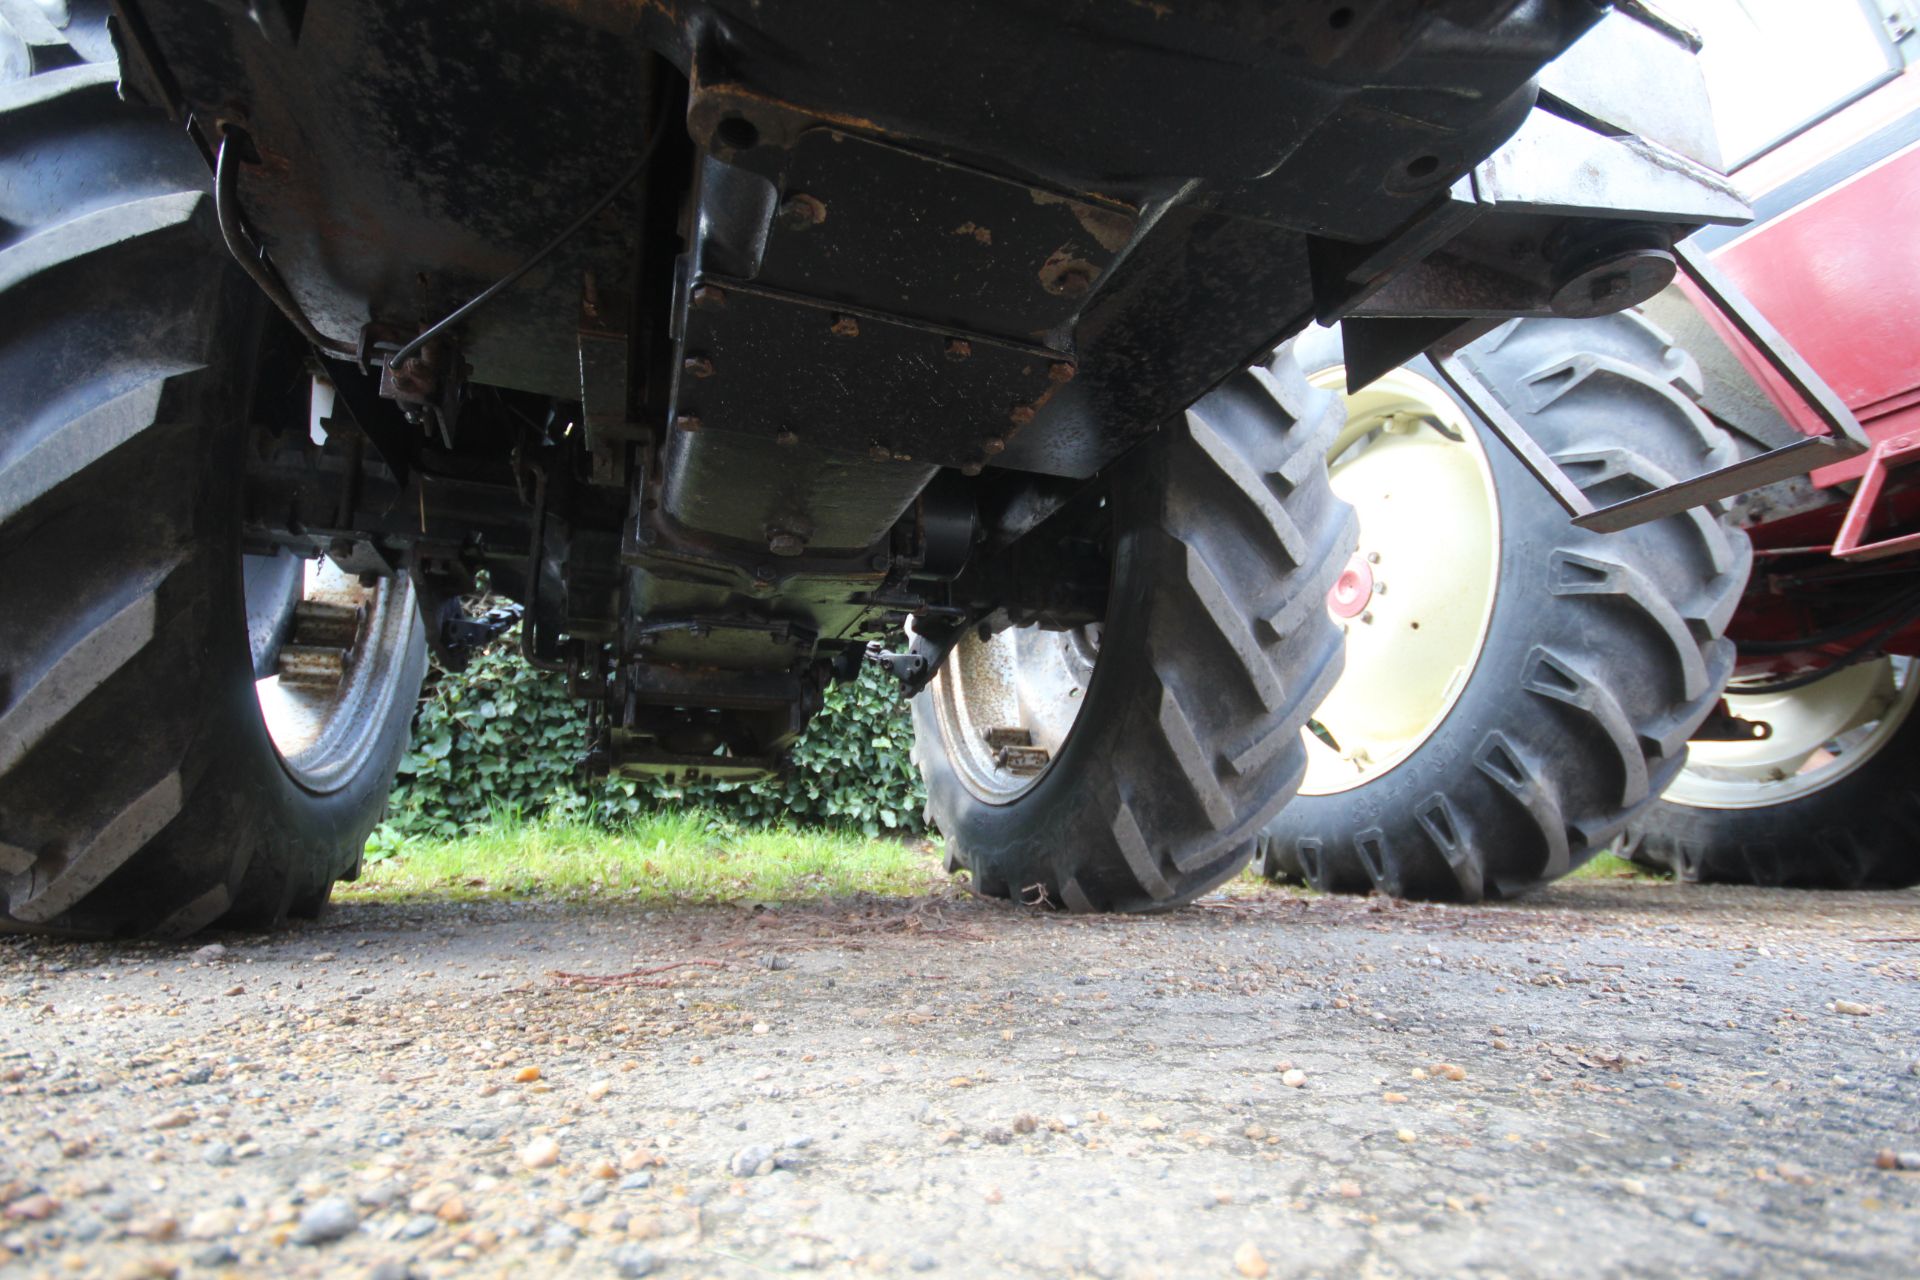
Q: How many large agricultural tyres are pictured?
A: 4